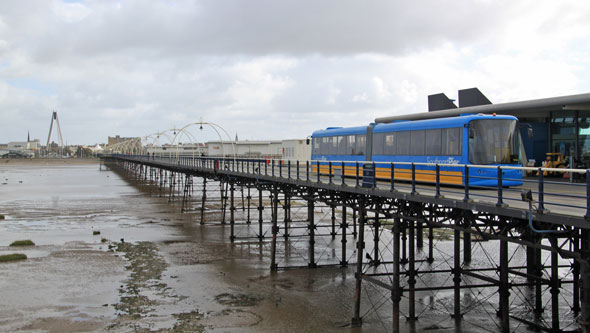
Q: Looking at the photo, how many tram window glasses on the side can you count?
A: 12